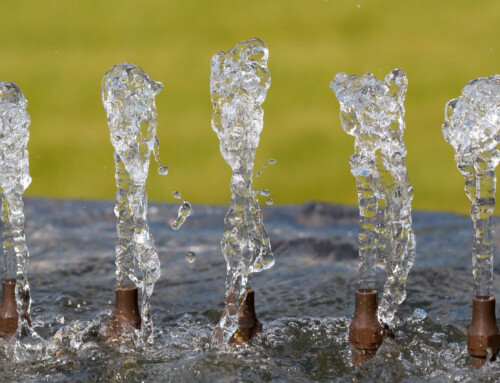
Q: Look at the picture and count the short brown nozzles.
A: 5